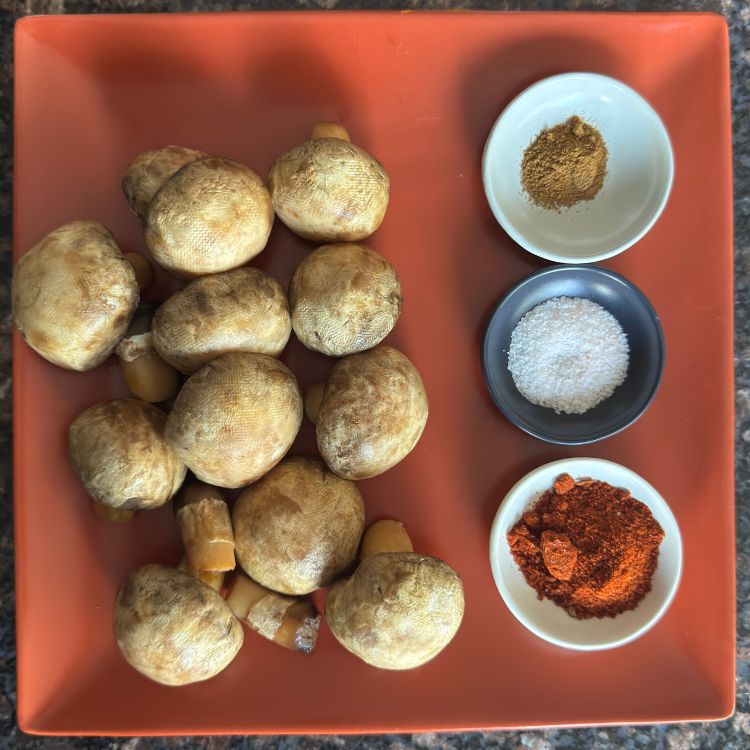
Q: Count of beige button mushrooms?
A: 12